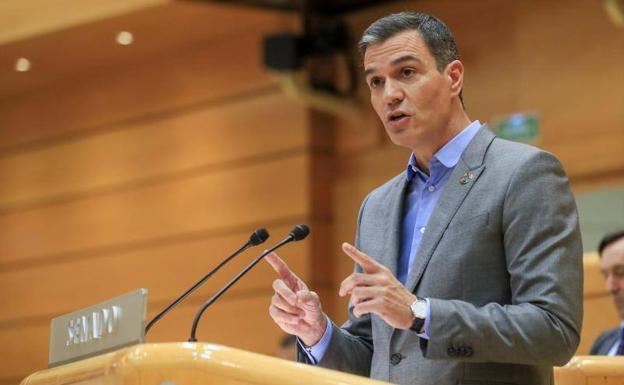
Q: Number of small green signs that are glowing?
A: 1